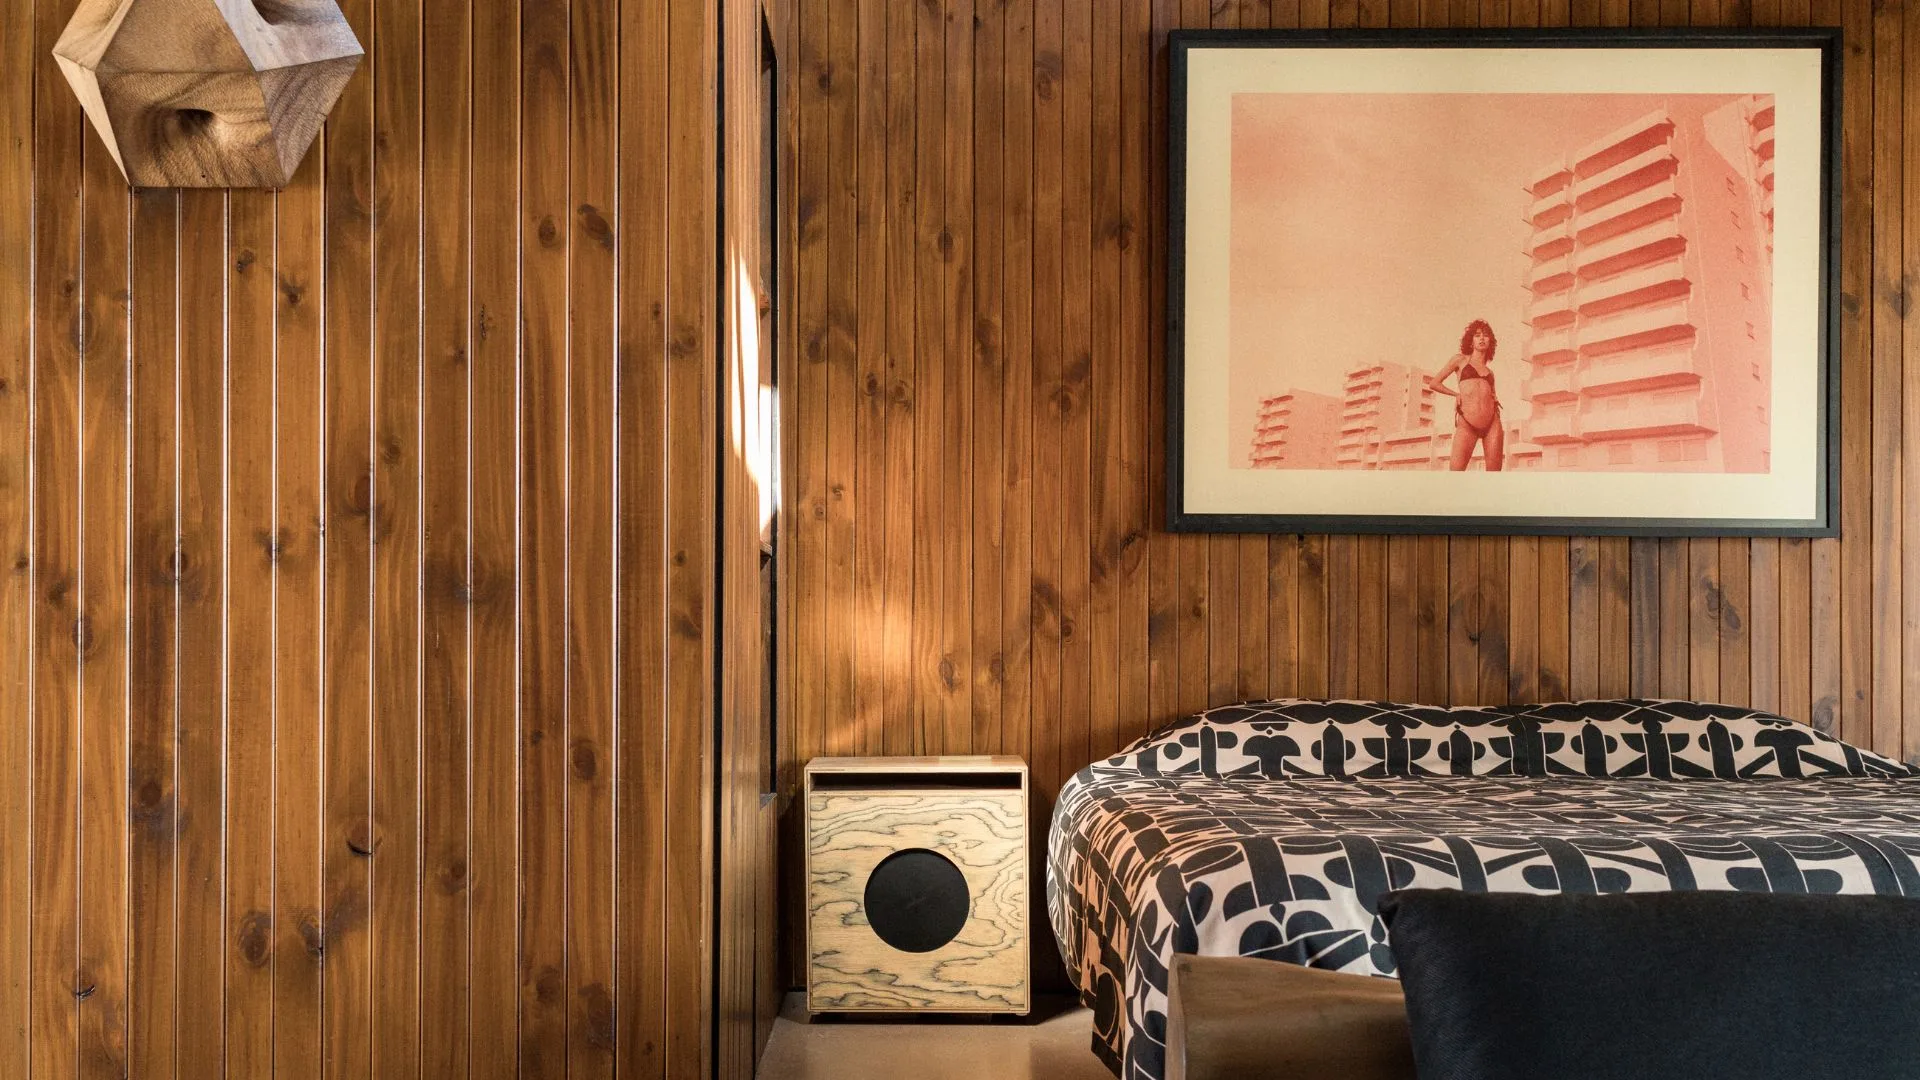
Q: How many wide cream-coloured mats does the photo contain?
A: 1